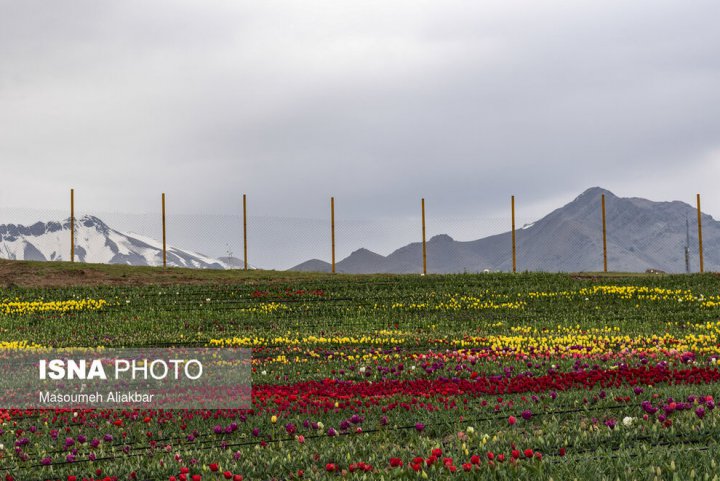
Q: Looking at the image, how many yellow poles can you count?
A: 8